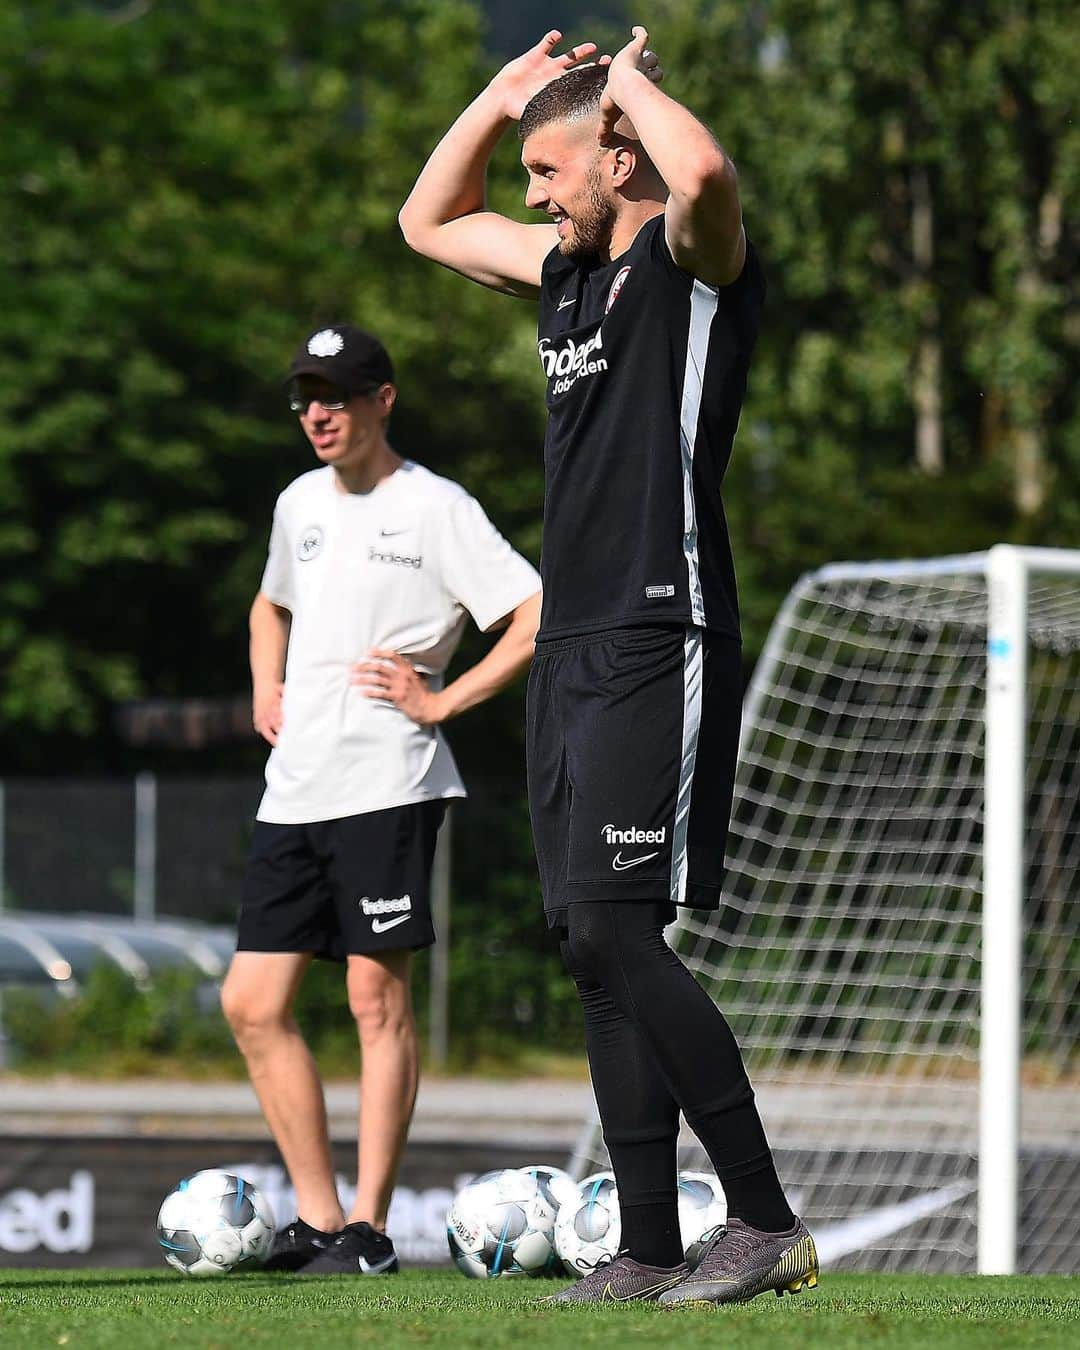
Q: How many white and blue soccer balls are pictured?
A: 5